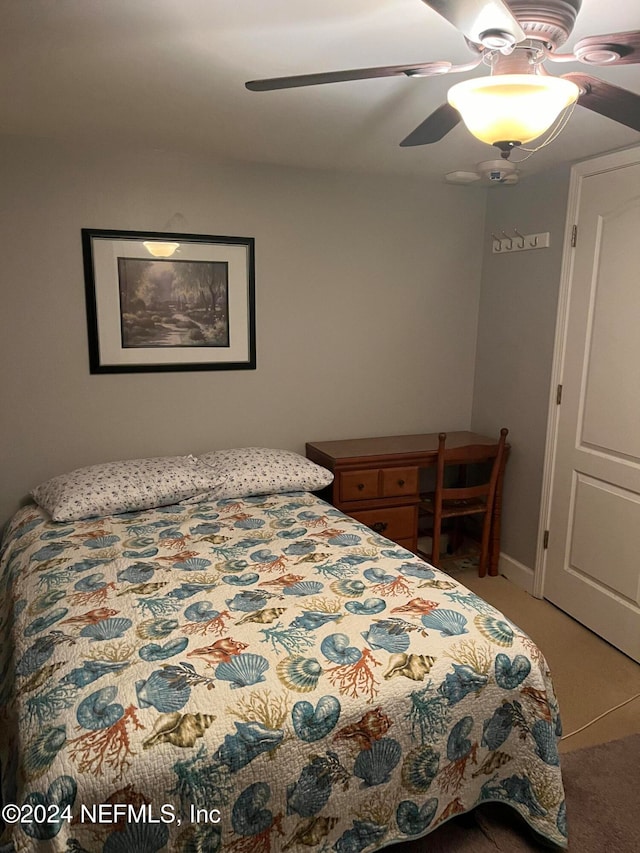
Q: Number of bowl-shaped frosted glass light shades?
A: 1